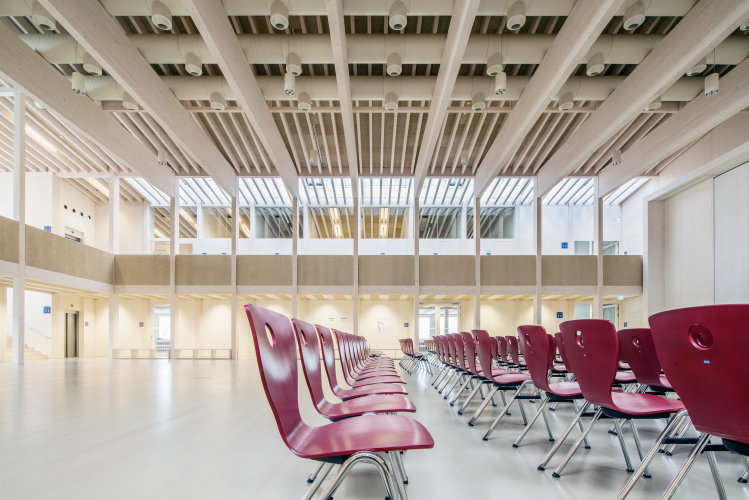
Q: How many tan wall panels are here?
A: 11